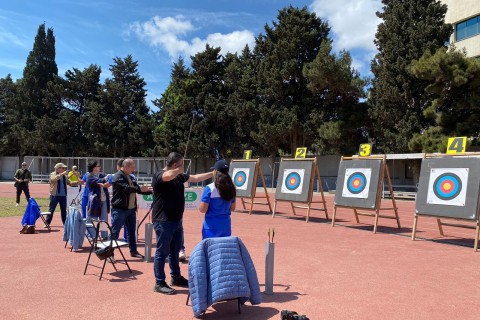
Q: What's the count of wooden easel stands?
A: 4